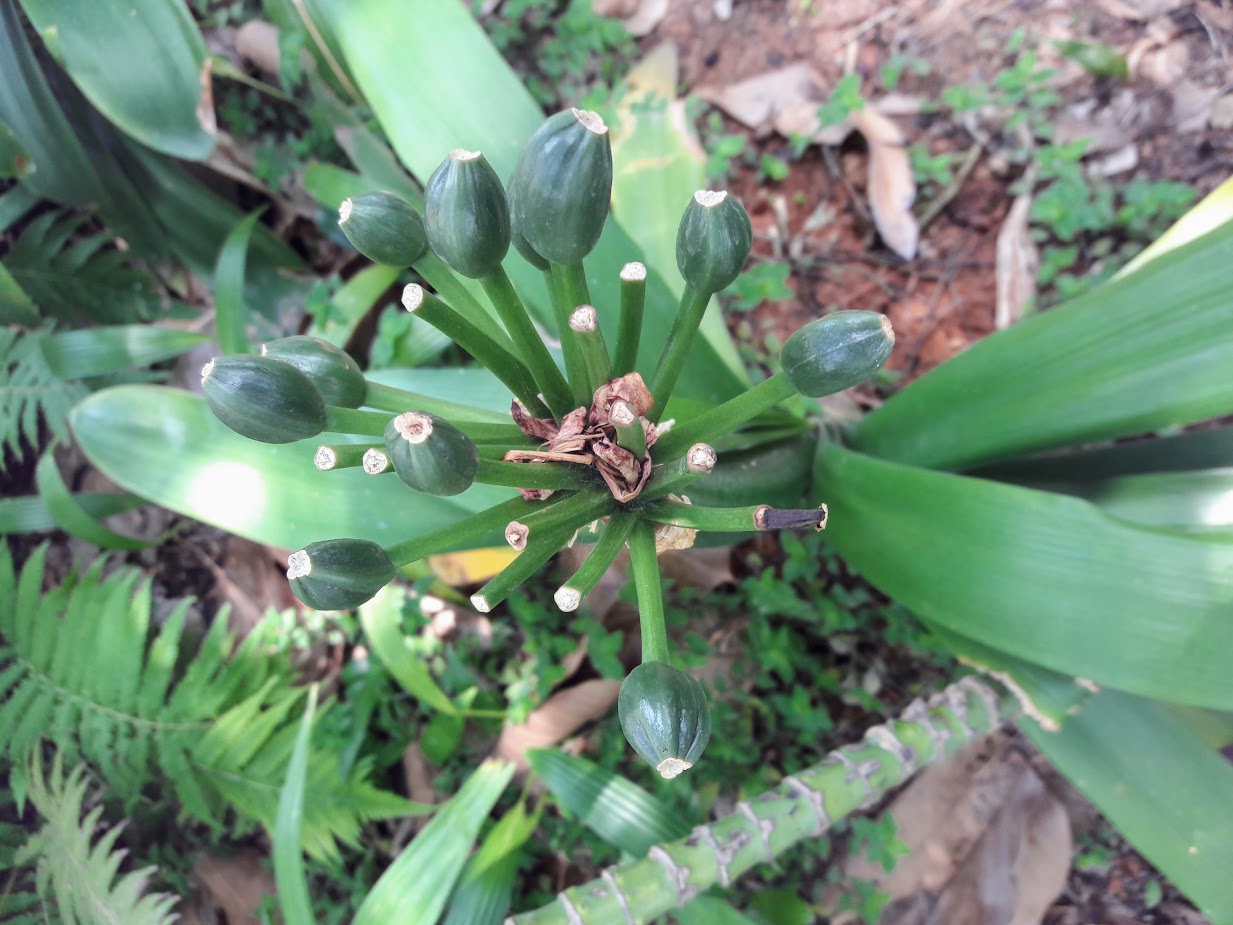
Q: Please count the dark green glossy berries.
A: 11